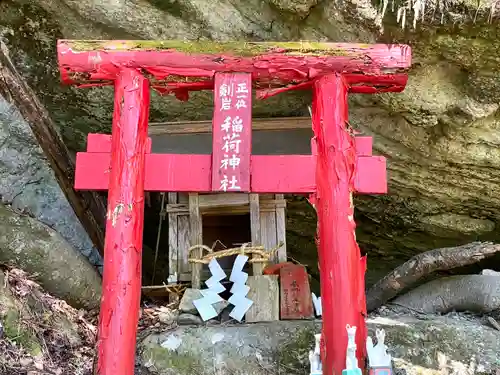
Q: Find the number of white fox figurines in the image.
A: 3